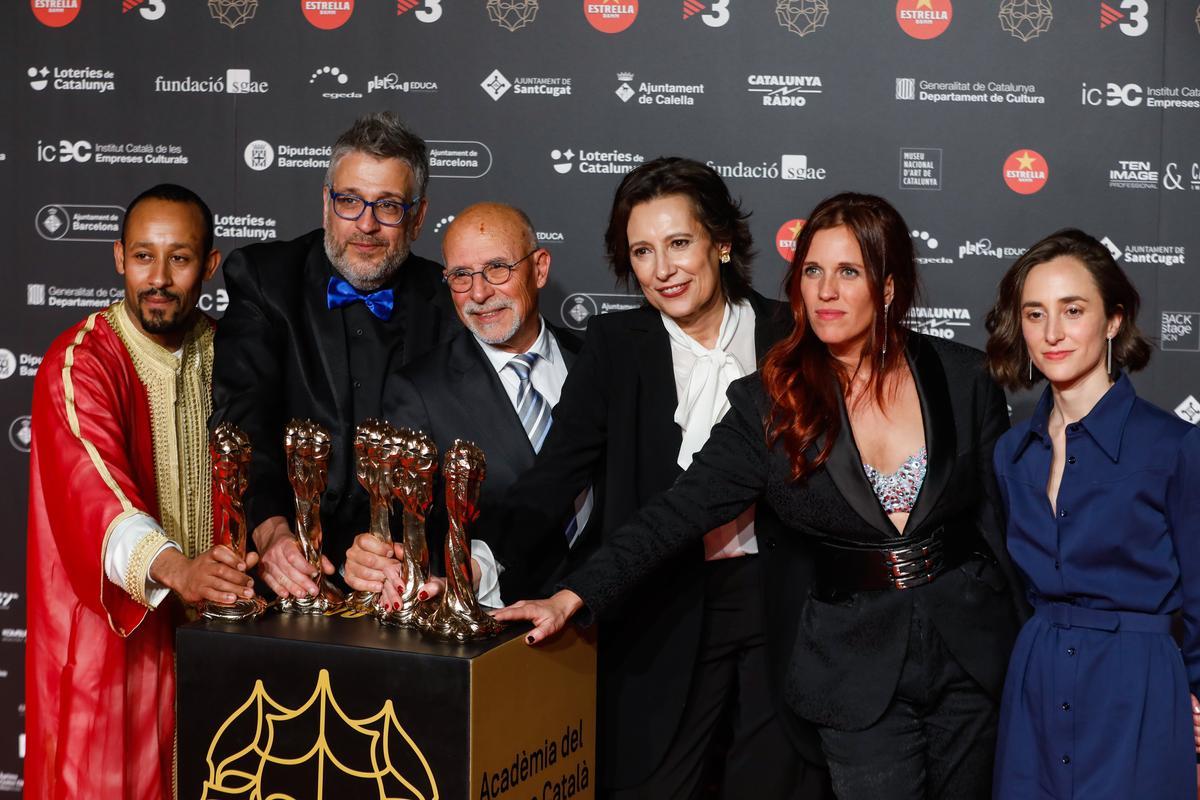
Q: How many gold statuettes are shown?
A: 5